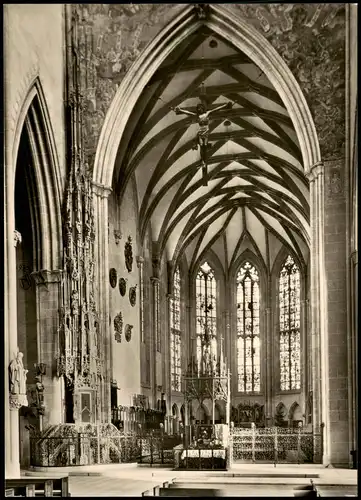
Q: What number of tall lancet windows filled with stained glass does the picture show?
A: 4